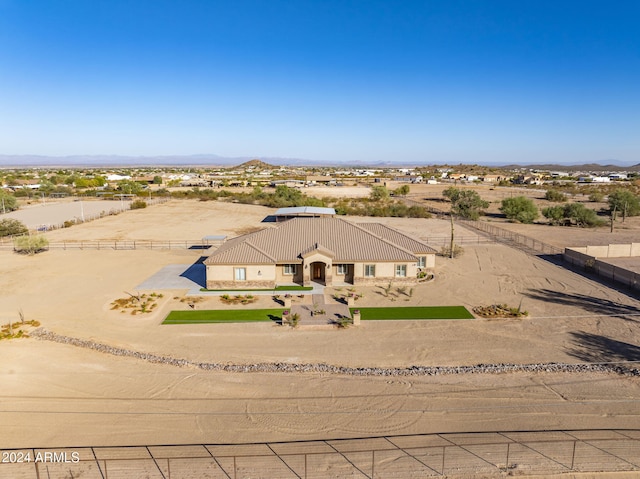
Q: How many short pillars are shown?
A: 4